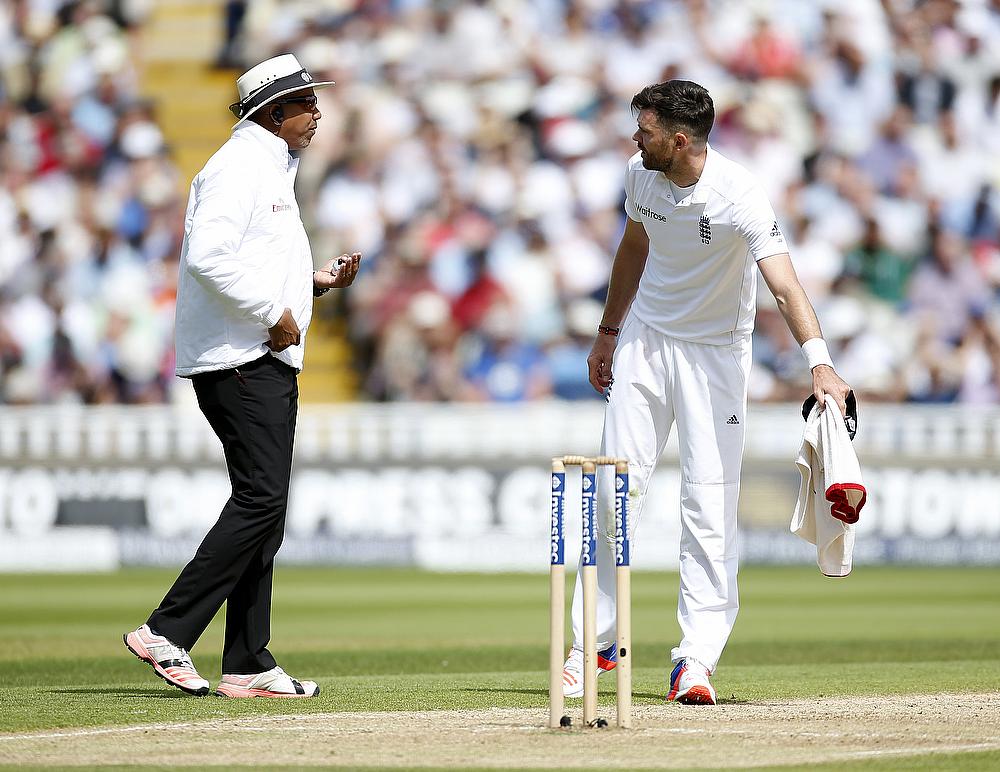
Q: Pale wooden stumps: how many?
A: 3